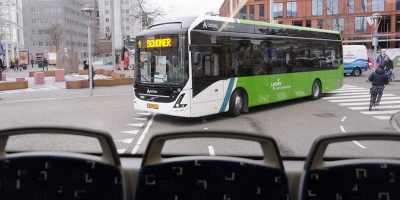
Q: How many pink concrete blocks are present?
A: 4